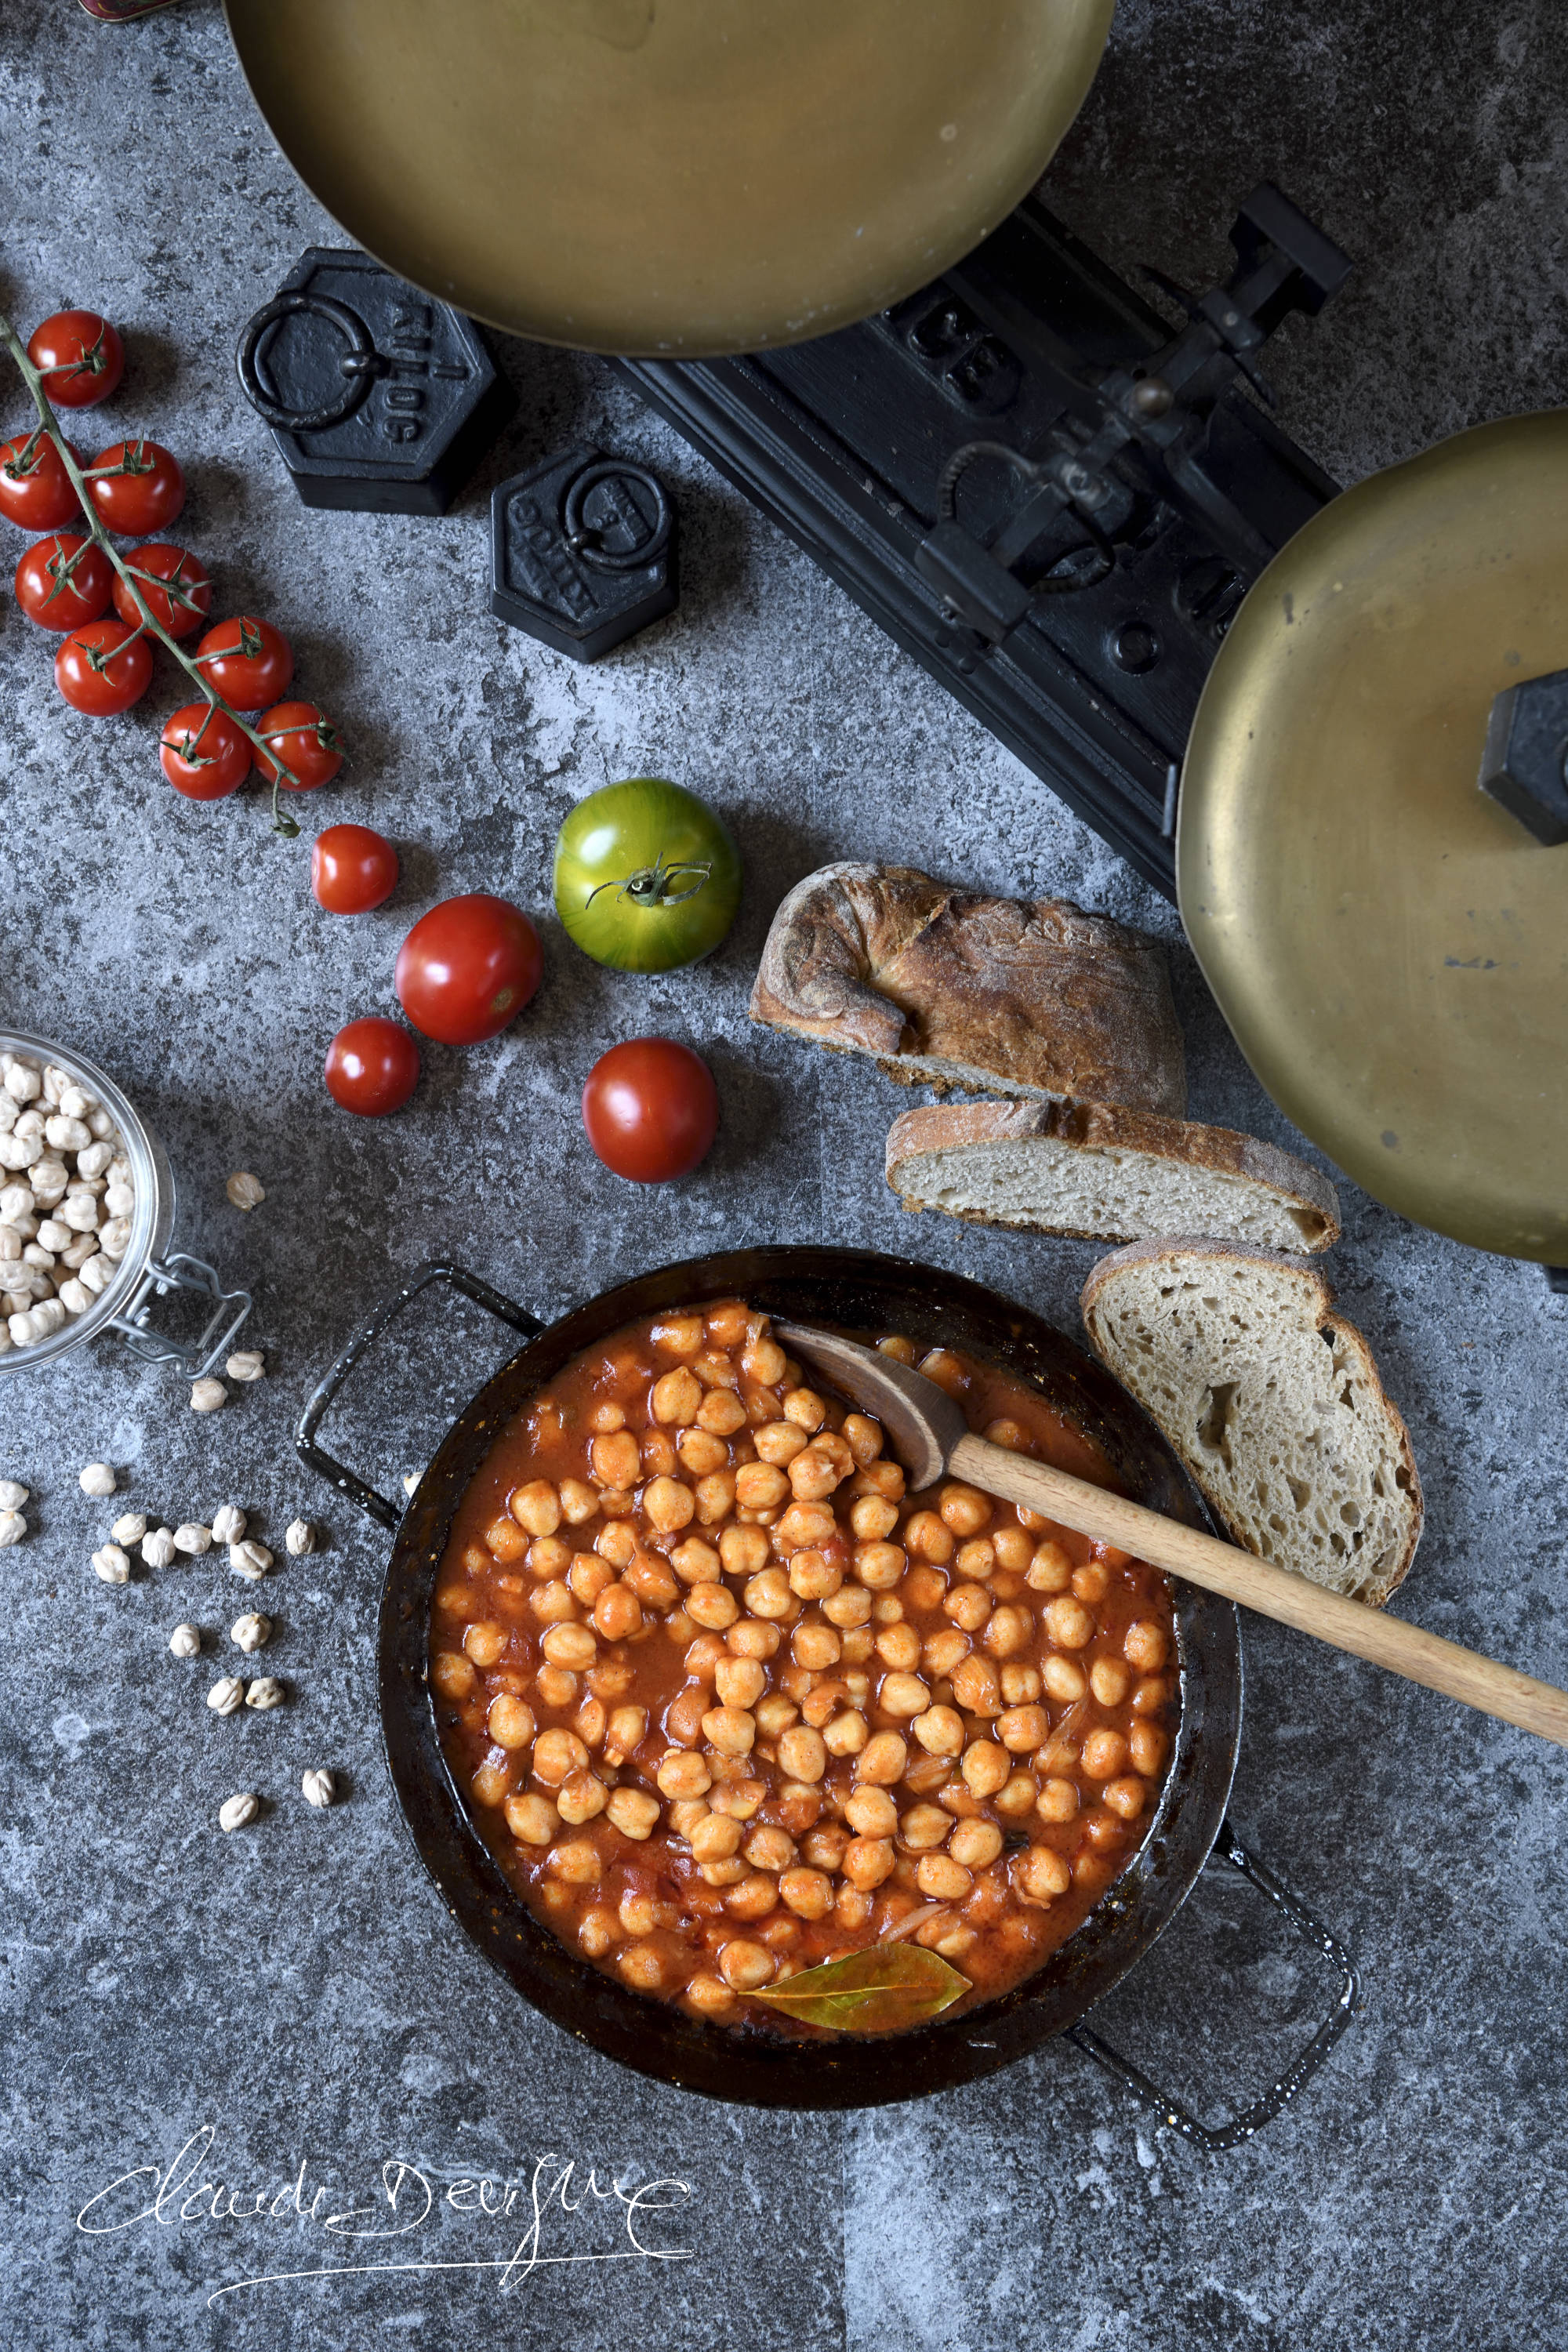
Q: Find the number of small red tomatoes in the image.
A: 11